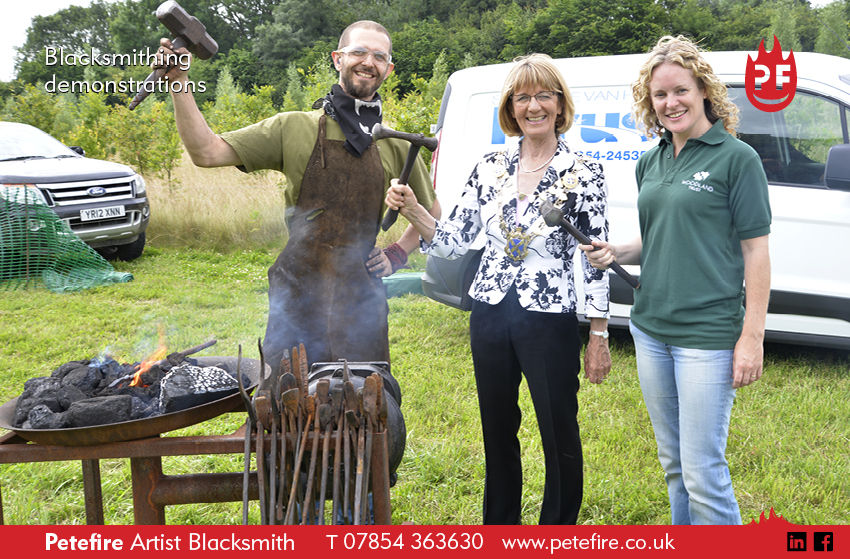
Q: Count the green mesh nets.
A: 1